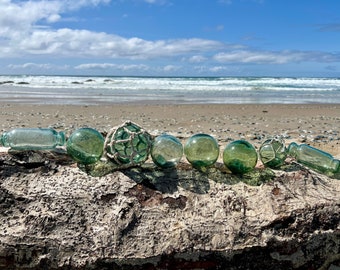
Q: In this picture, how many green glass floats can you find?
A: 8